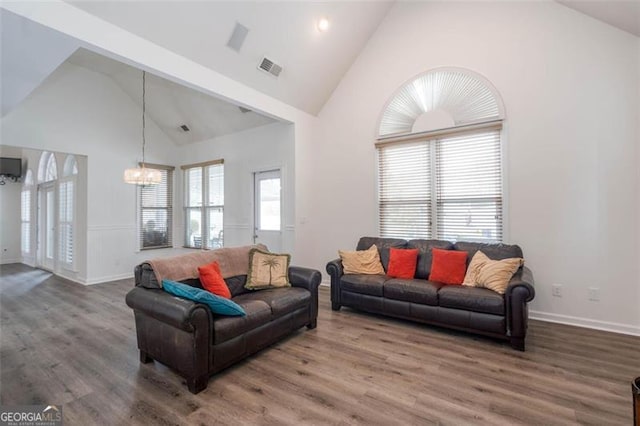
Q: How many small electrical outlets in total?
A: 2